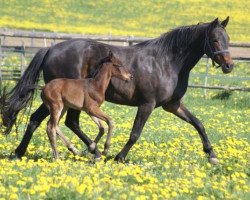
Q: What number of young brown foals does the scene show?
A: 1